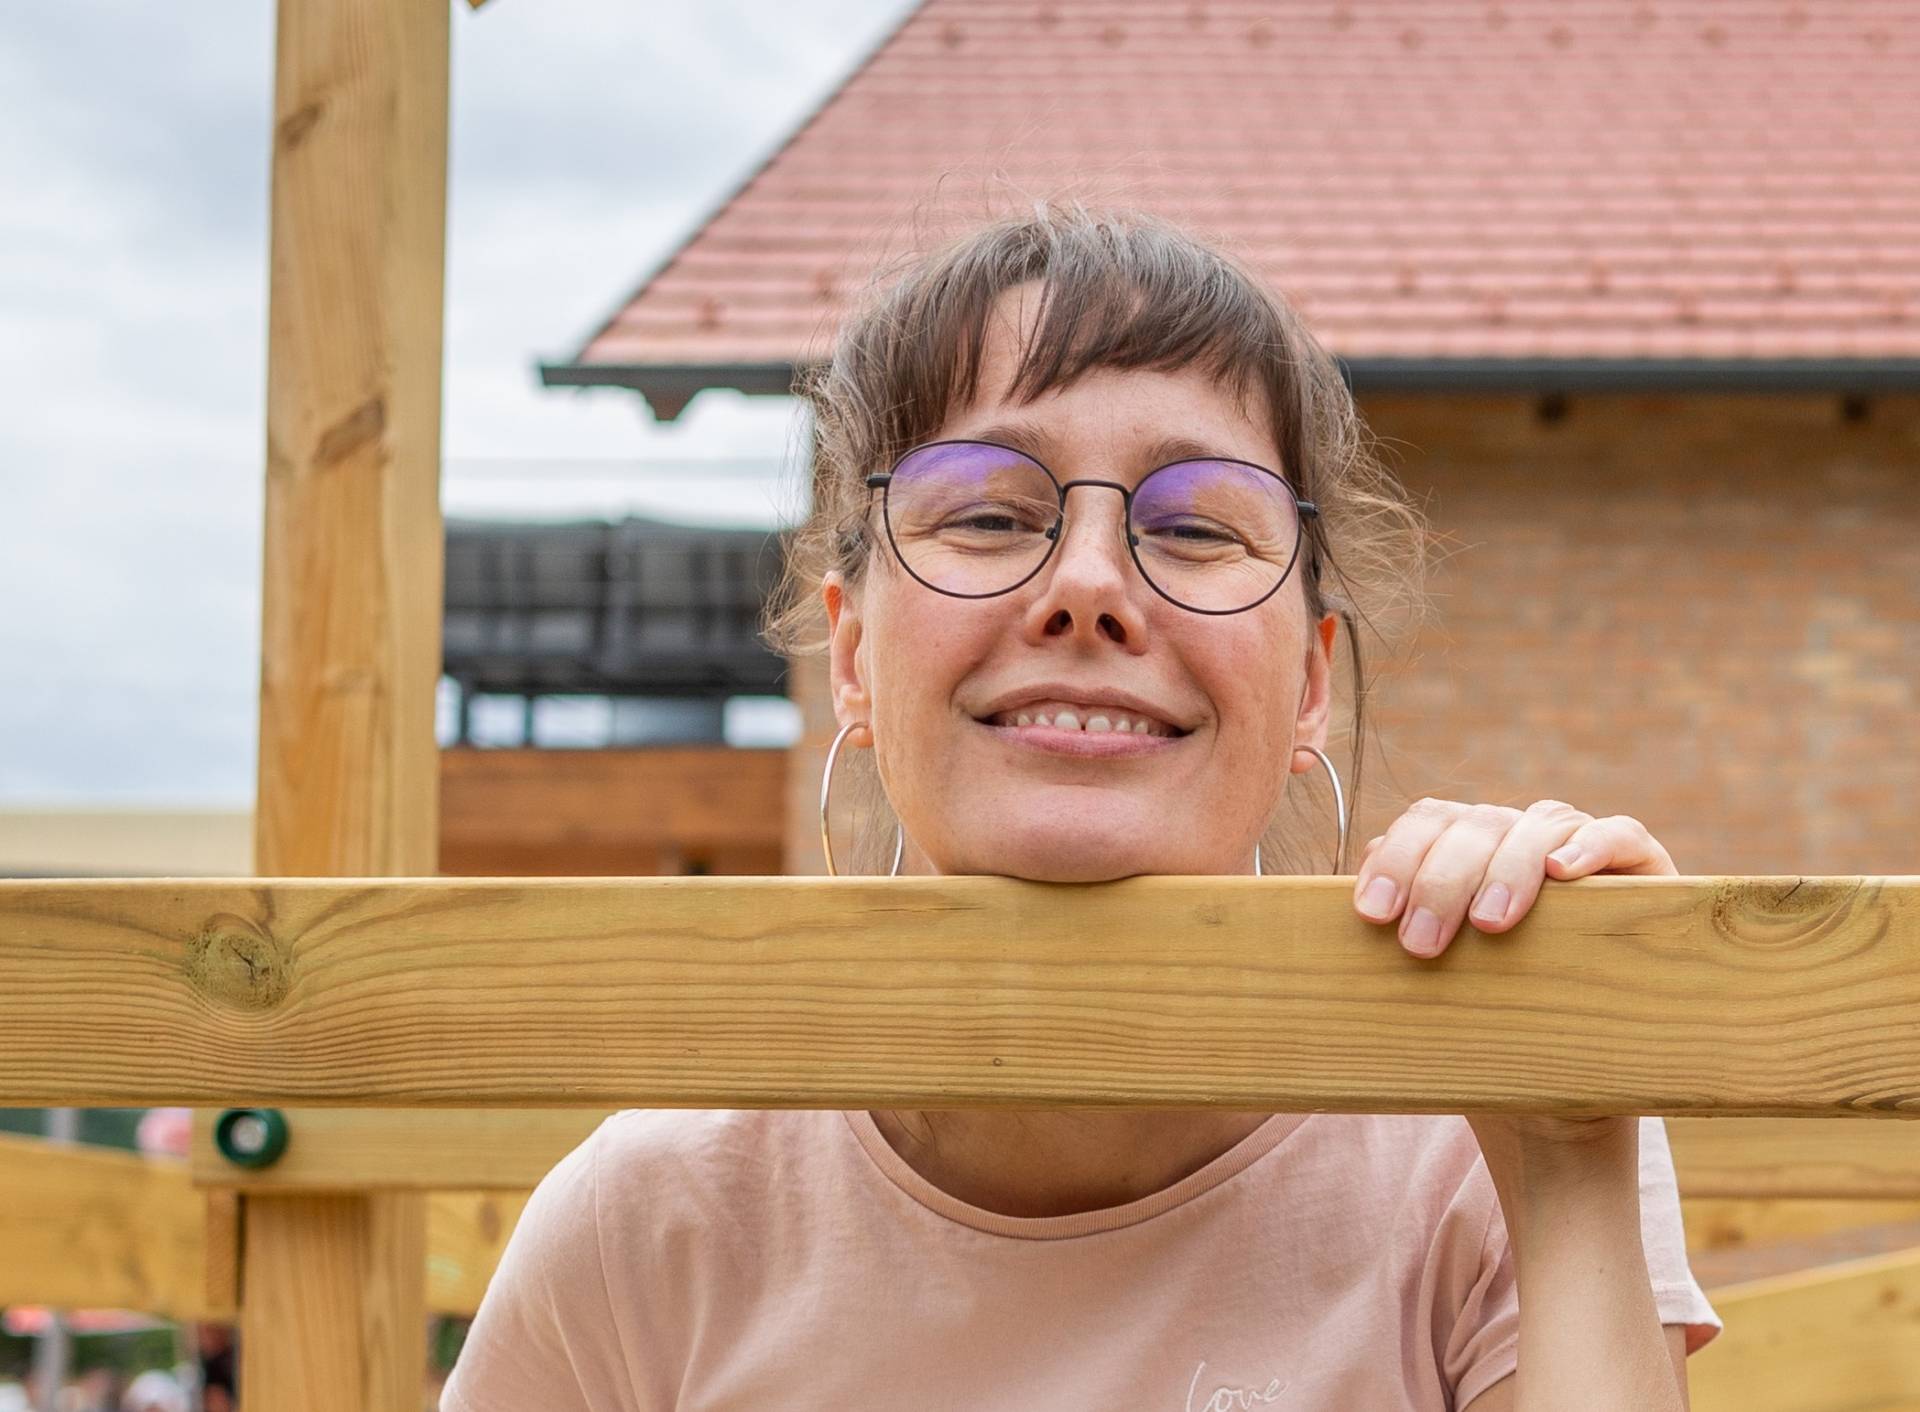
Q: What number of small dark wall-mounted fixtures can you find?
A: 2